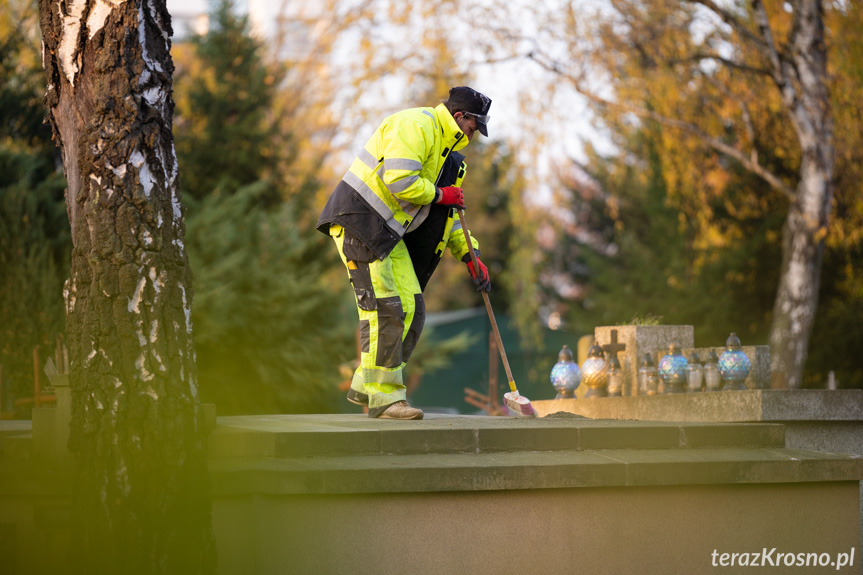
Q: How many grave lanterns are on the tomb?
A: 8